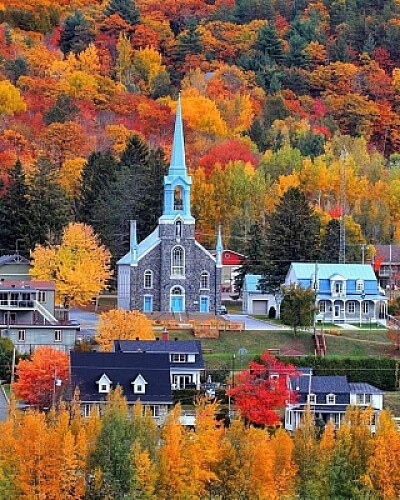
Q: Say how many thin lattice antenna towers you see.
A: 1